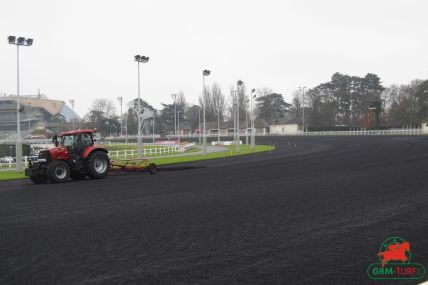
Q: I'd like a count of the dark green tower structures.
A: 1